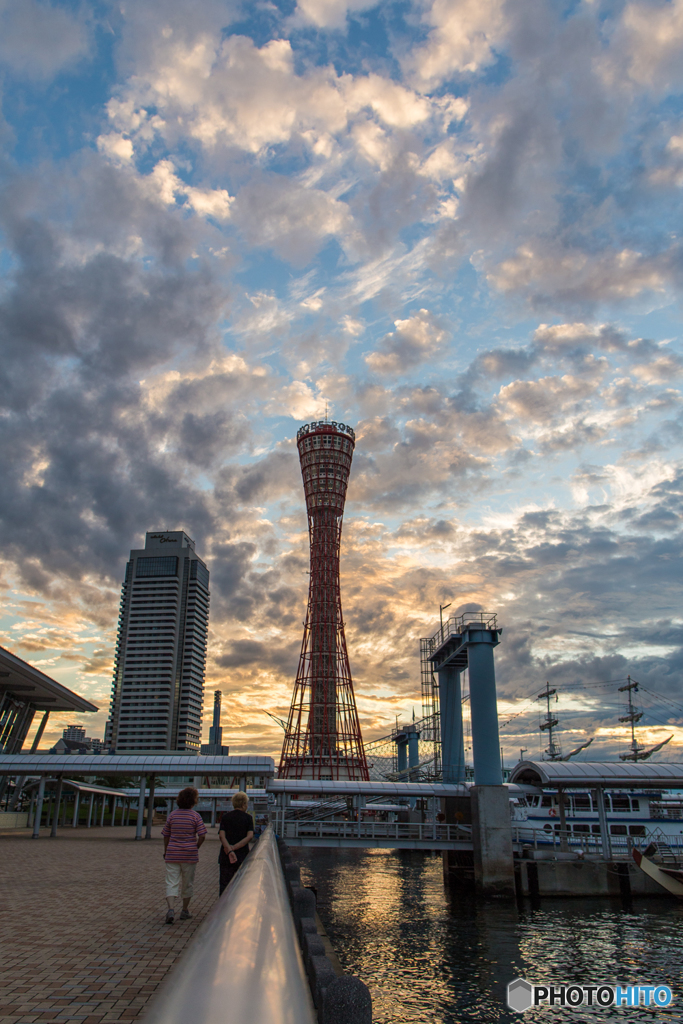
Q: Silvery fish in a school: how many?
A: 0